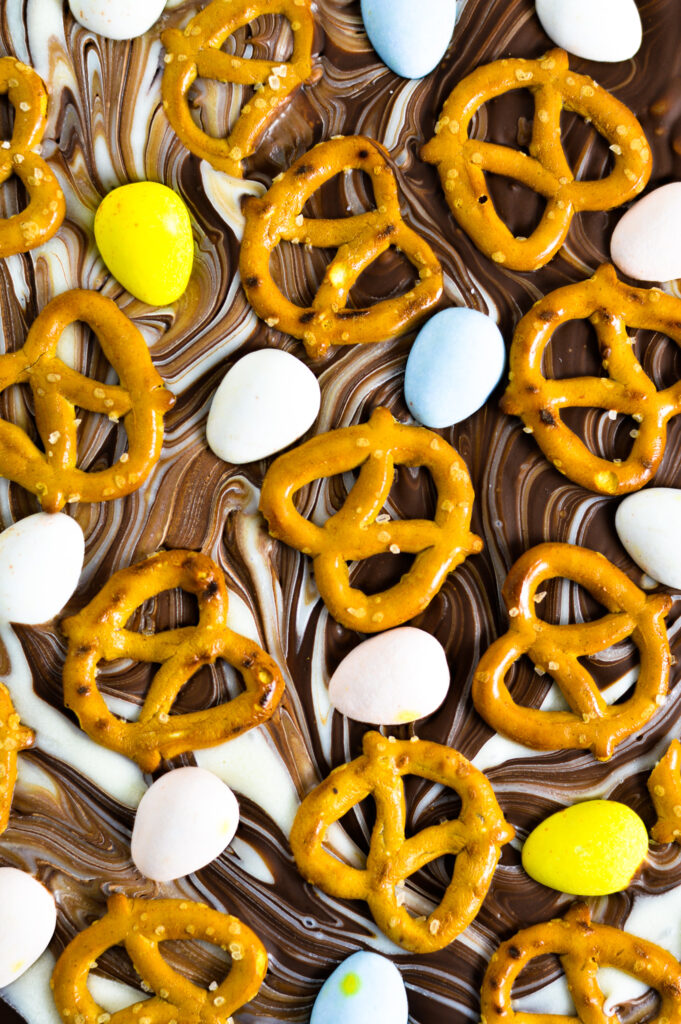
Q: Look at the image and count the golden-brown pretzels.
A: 14